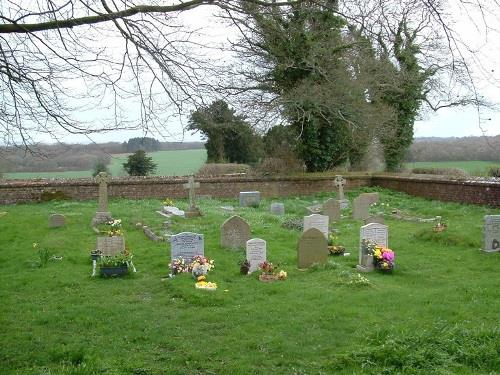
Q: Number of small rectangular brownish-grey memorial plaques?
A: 1